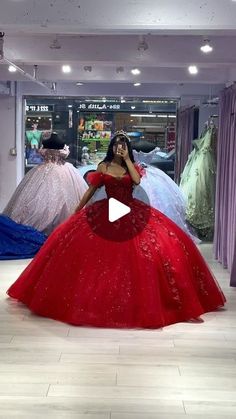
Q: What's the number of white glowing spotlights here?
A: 5